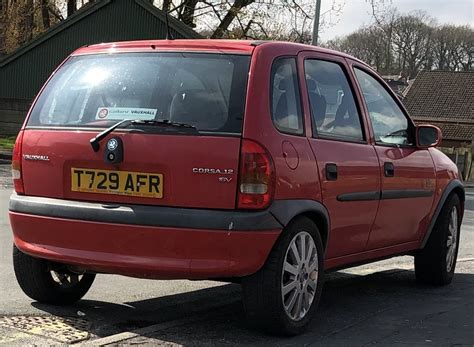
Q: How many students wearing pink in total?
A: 0